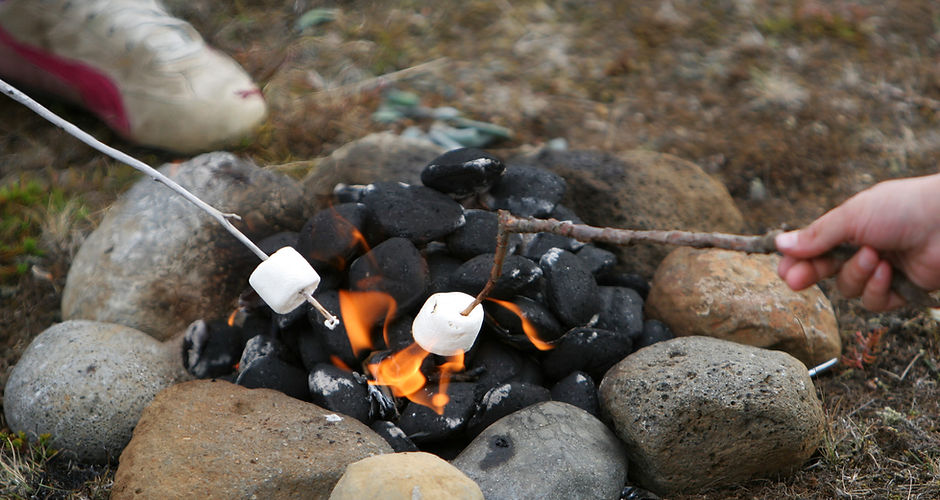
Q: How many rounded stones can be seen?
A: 9